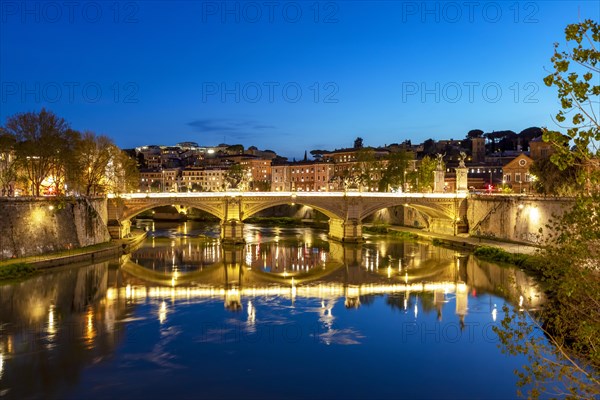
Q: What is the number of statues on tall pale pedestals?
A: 2